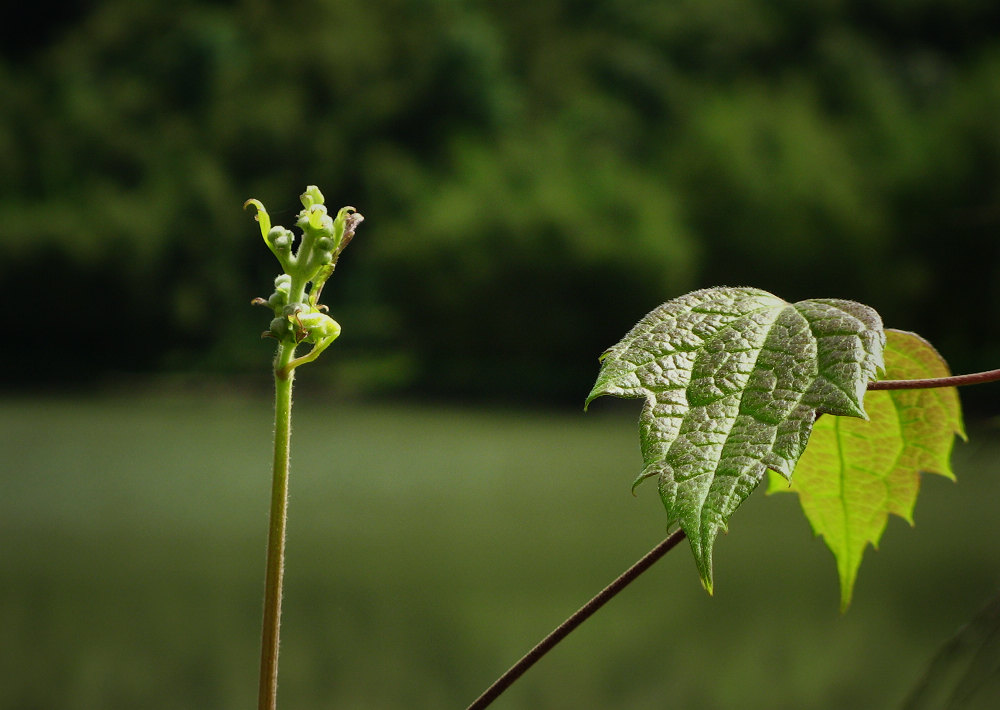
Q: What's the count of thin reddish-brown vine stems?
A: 2